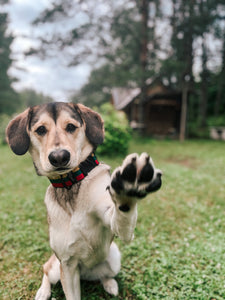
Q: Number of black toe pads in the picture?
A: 4